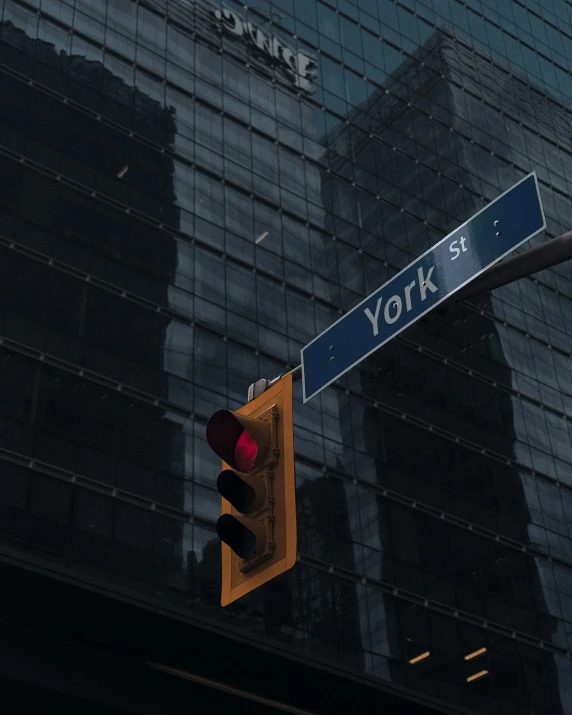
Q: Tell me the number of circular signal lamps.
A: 3